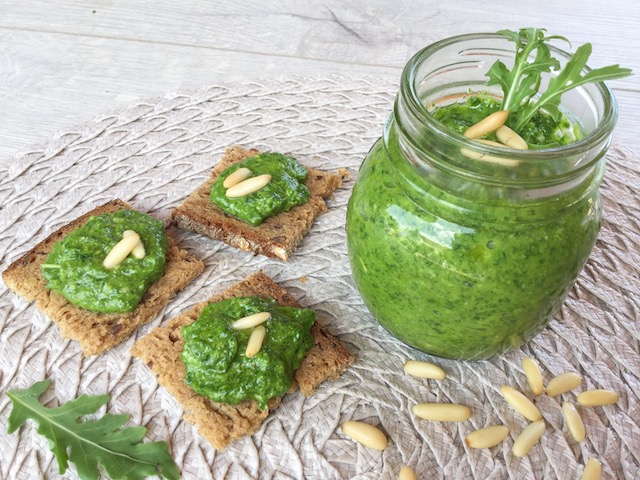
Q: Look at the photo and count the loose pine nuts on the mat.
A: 12